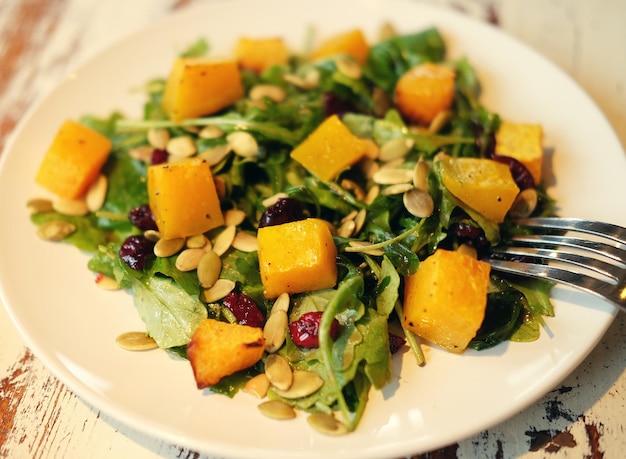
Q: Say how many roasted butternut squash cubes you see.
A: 12